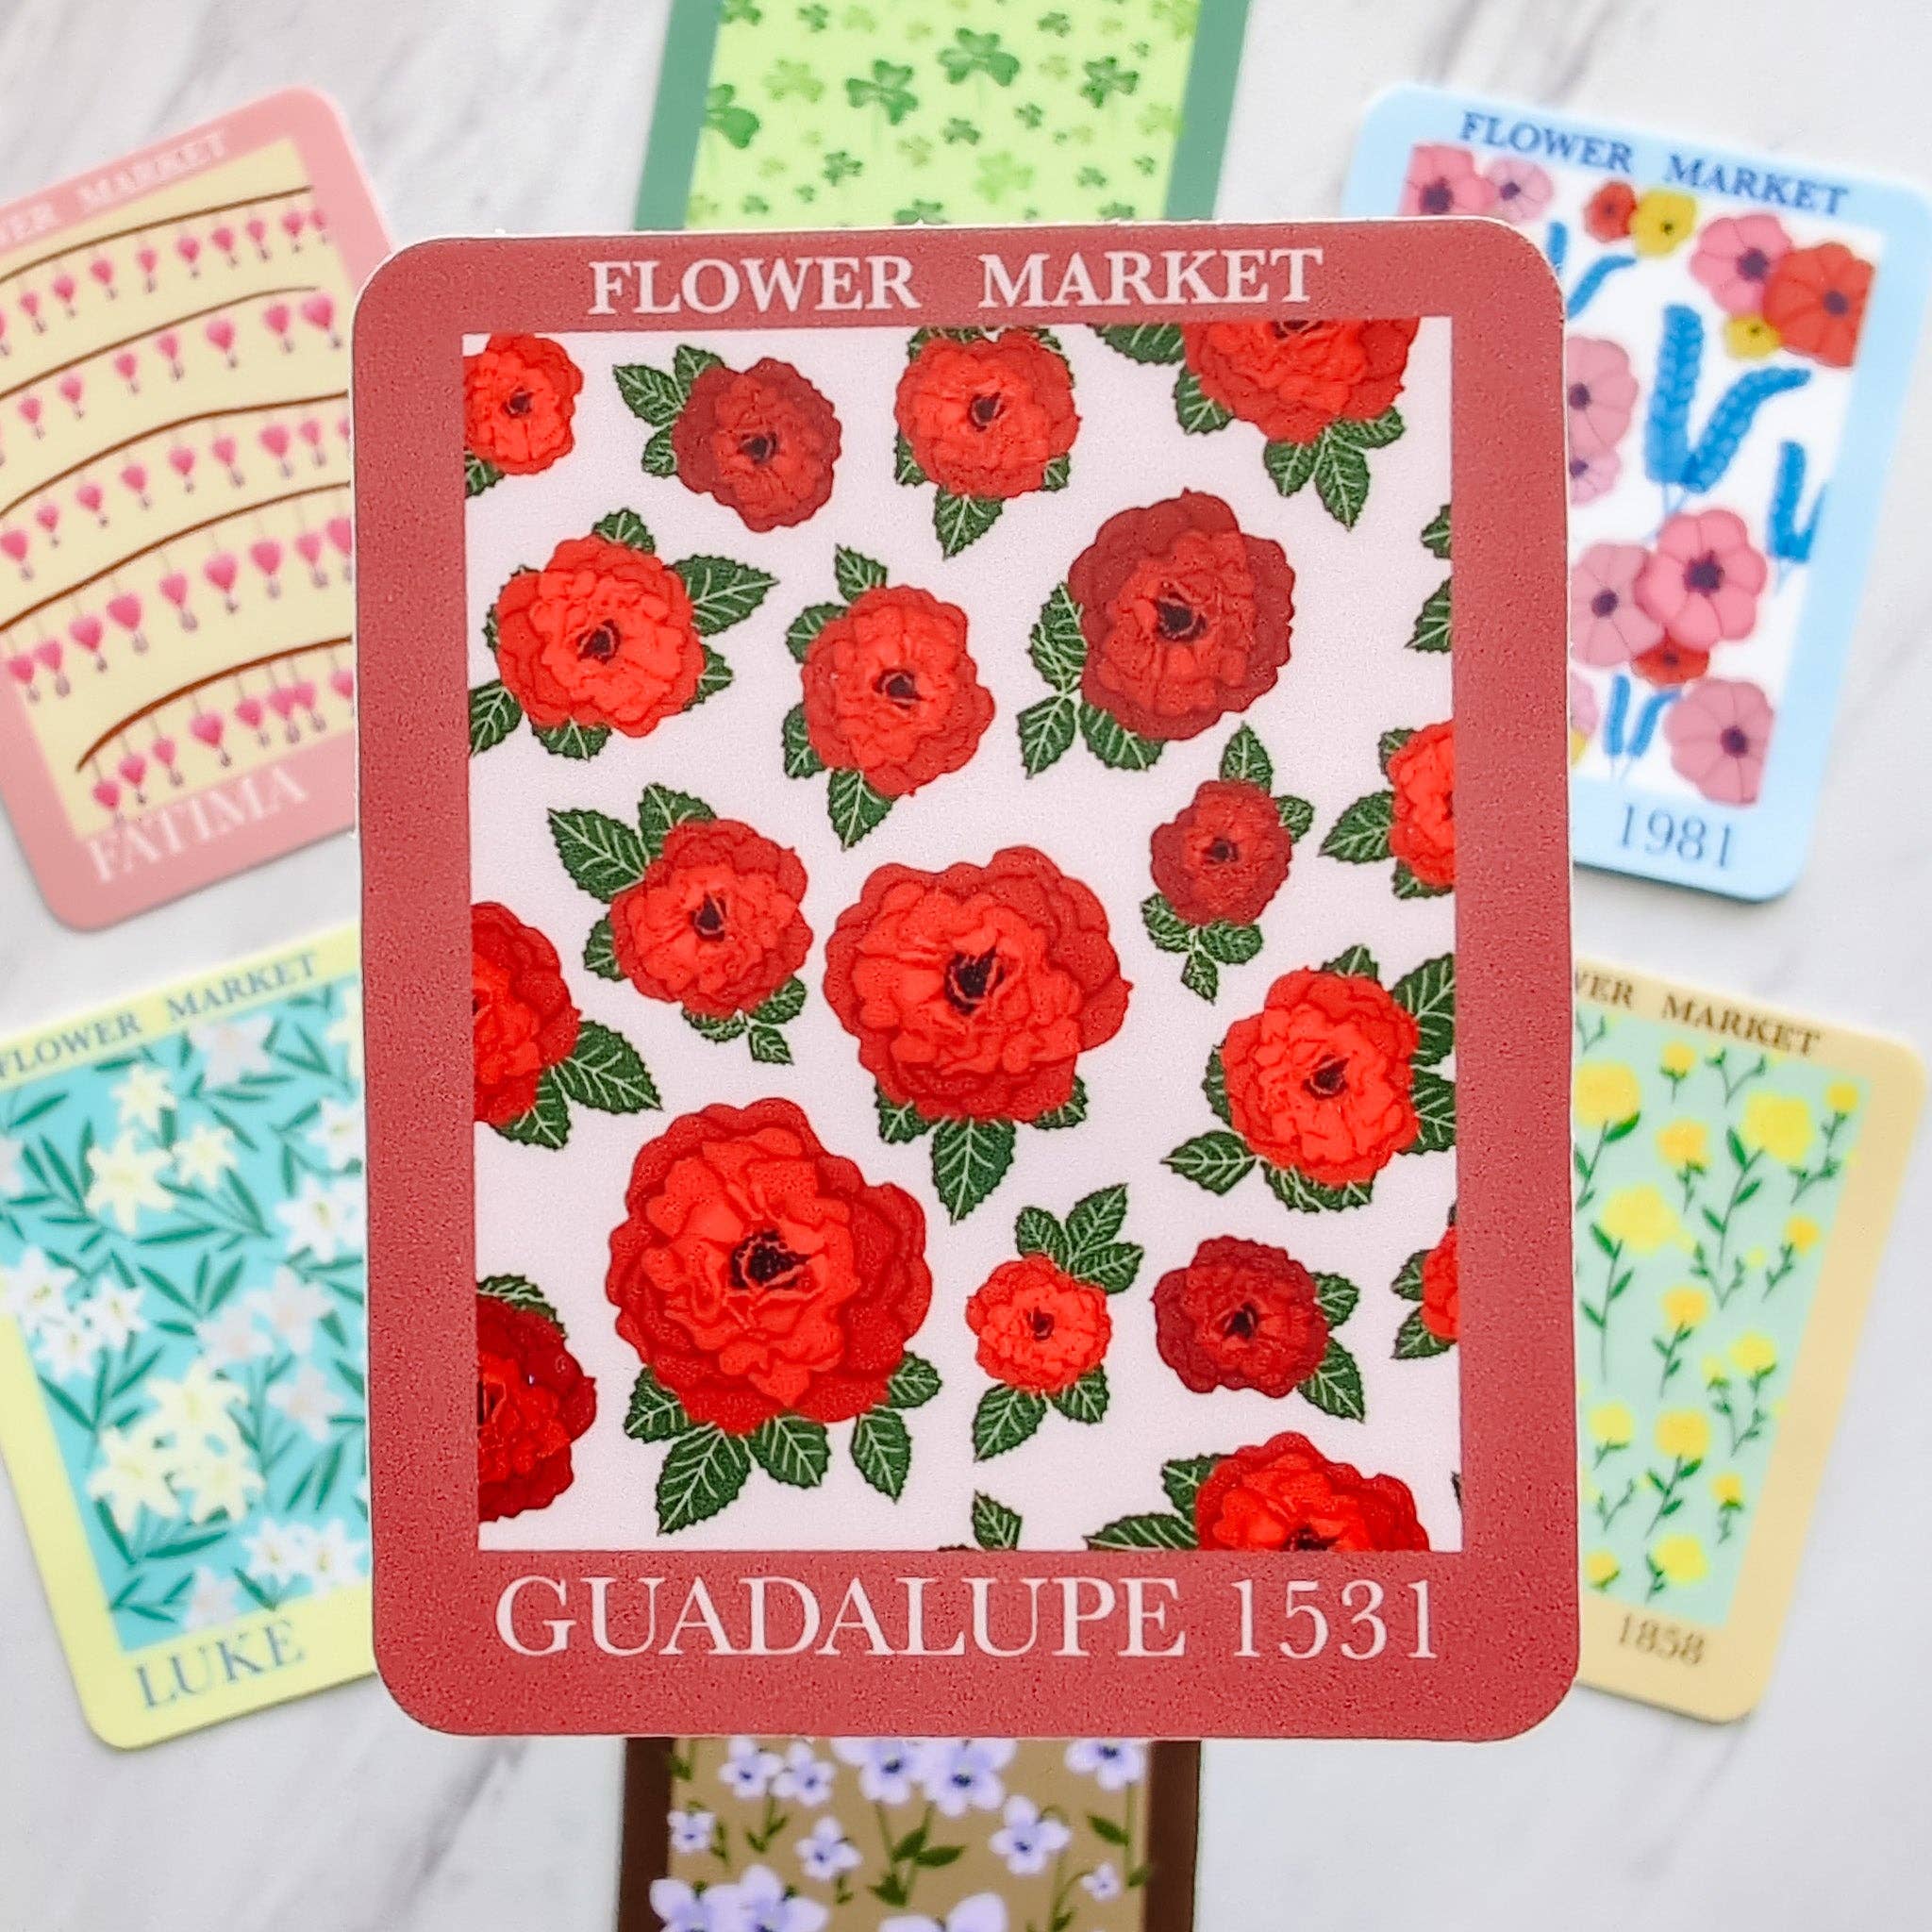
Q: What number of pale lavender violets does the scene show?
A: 12